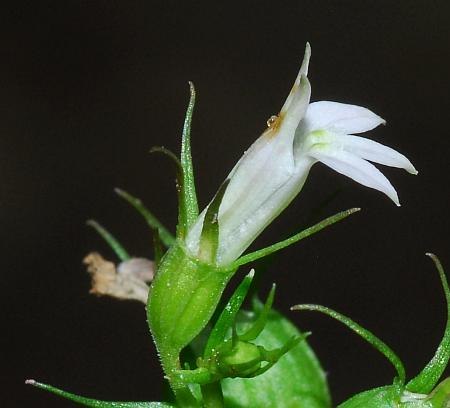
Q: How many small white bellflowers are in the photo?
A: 1